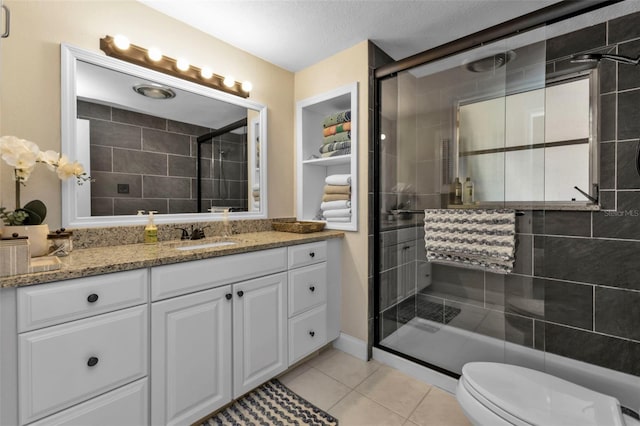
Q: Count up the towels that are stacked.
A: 11